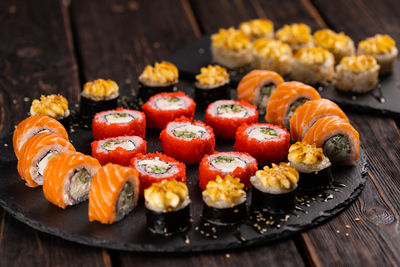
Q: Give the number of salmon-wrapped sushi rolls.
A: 8